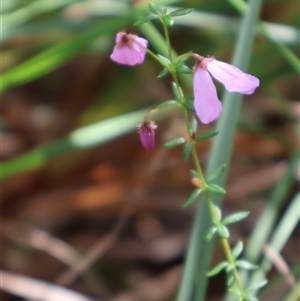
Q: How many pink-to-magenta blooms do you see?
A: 3